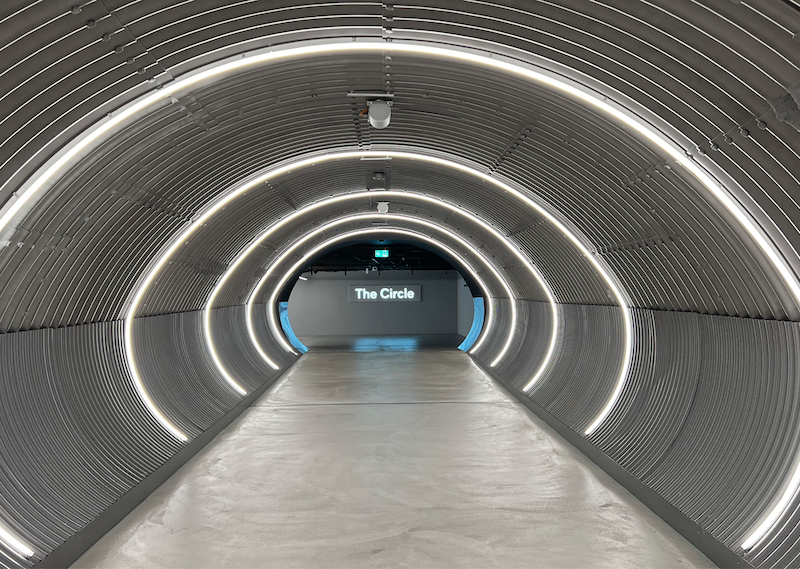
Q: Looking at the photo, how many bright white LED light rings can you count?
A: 5